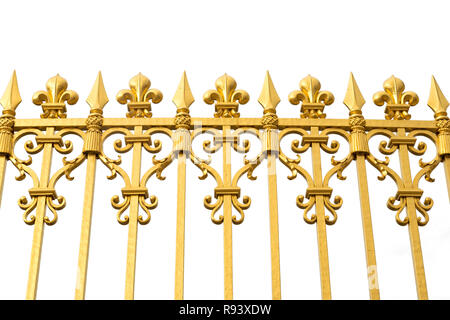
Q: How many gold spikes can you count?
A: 6